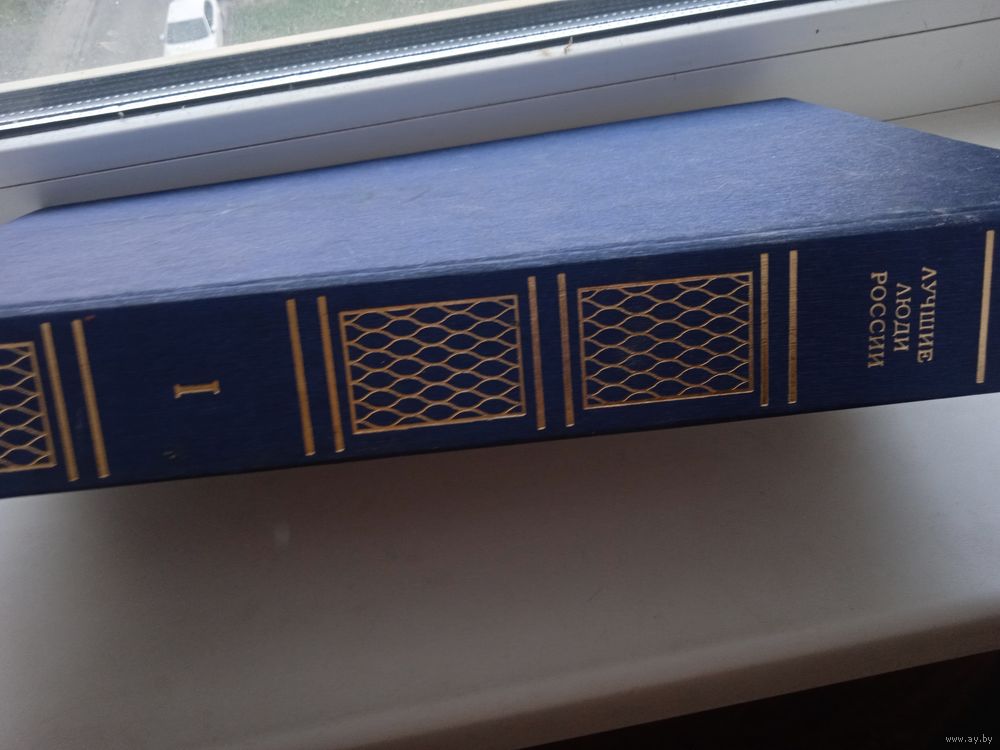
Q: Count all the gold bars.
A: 9